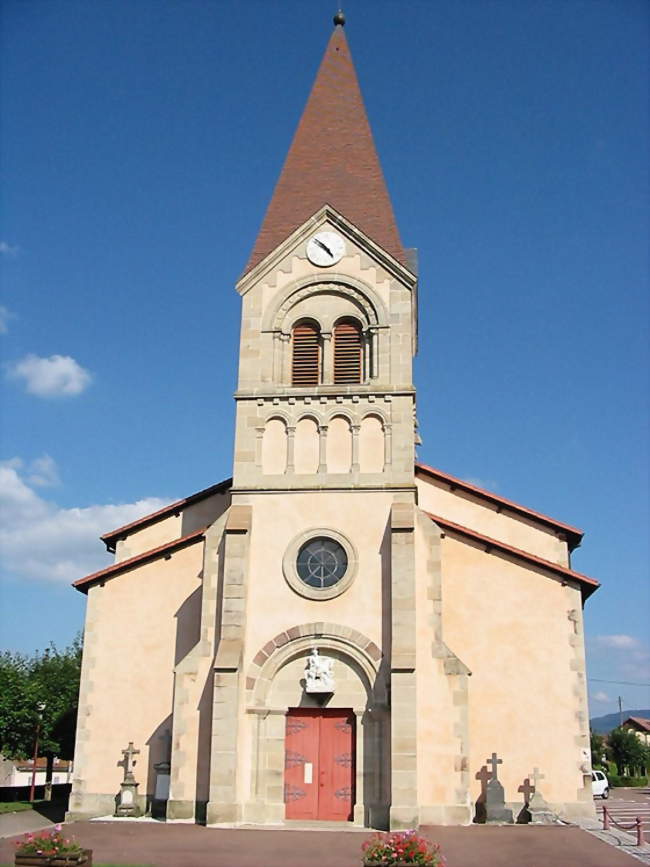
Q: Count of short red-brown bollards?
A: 2